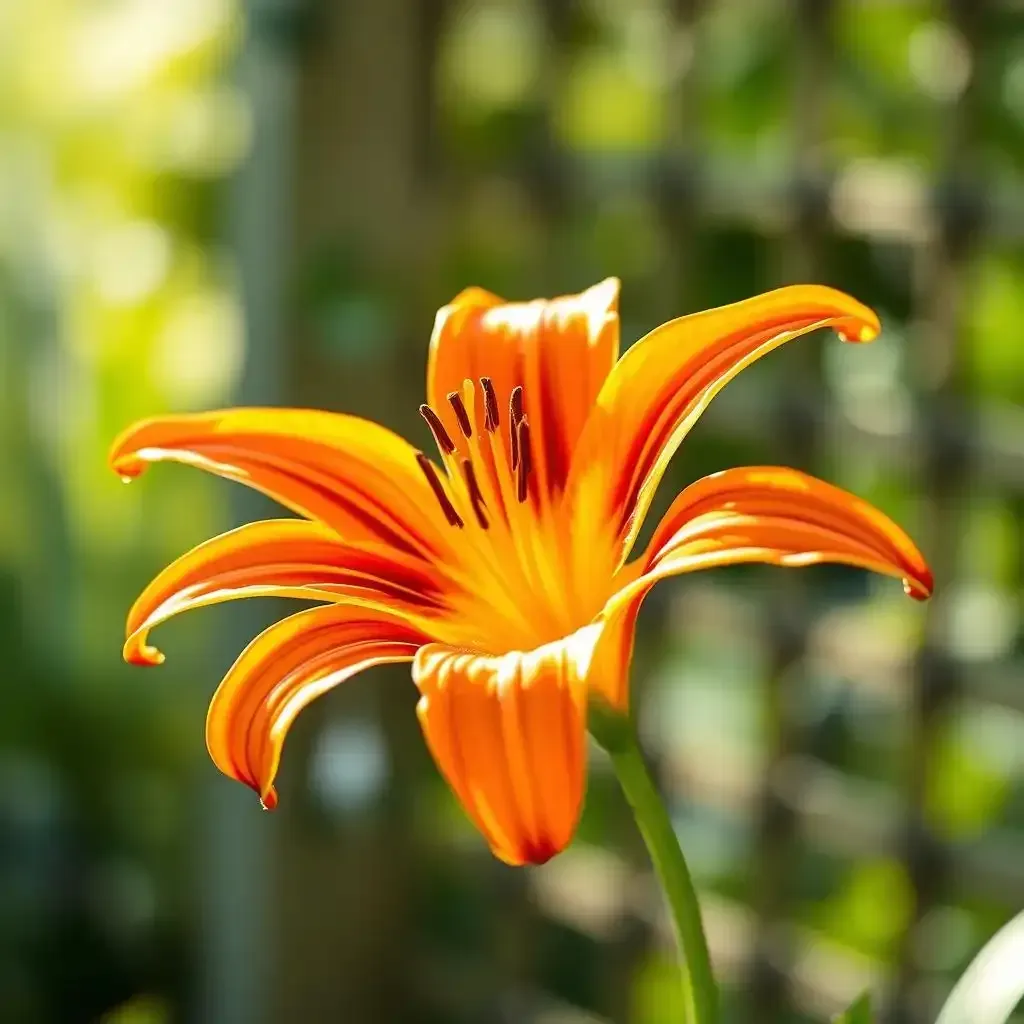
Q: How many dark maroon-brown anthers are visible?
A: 7